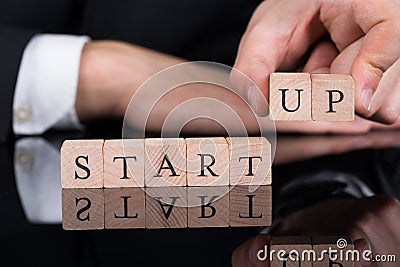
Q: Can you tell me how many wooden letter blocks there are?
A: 7